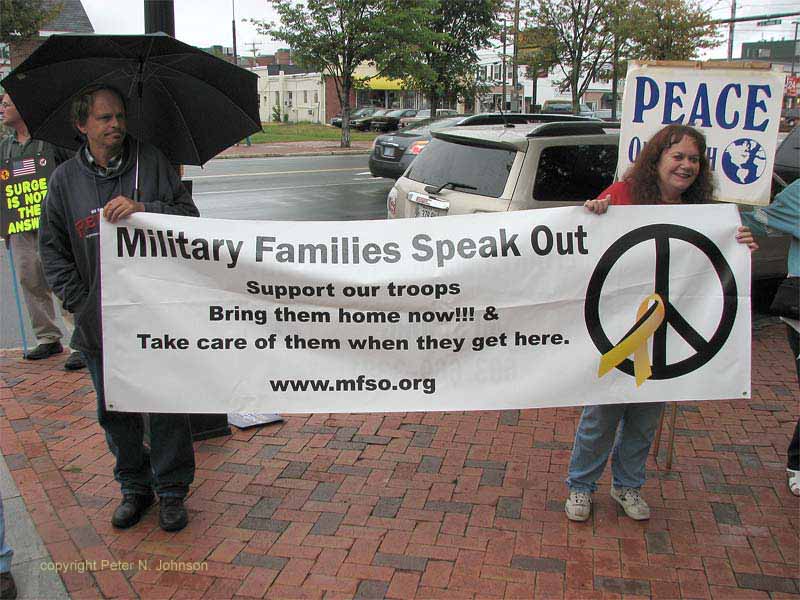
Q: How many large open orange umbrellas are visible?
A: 0